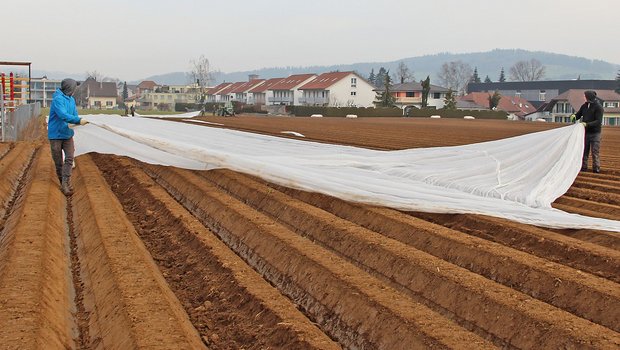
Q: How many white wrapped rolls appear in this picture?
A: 5